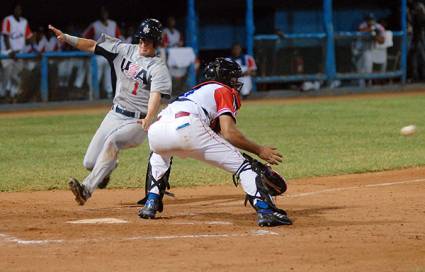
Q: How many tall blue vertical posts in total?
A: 4